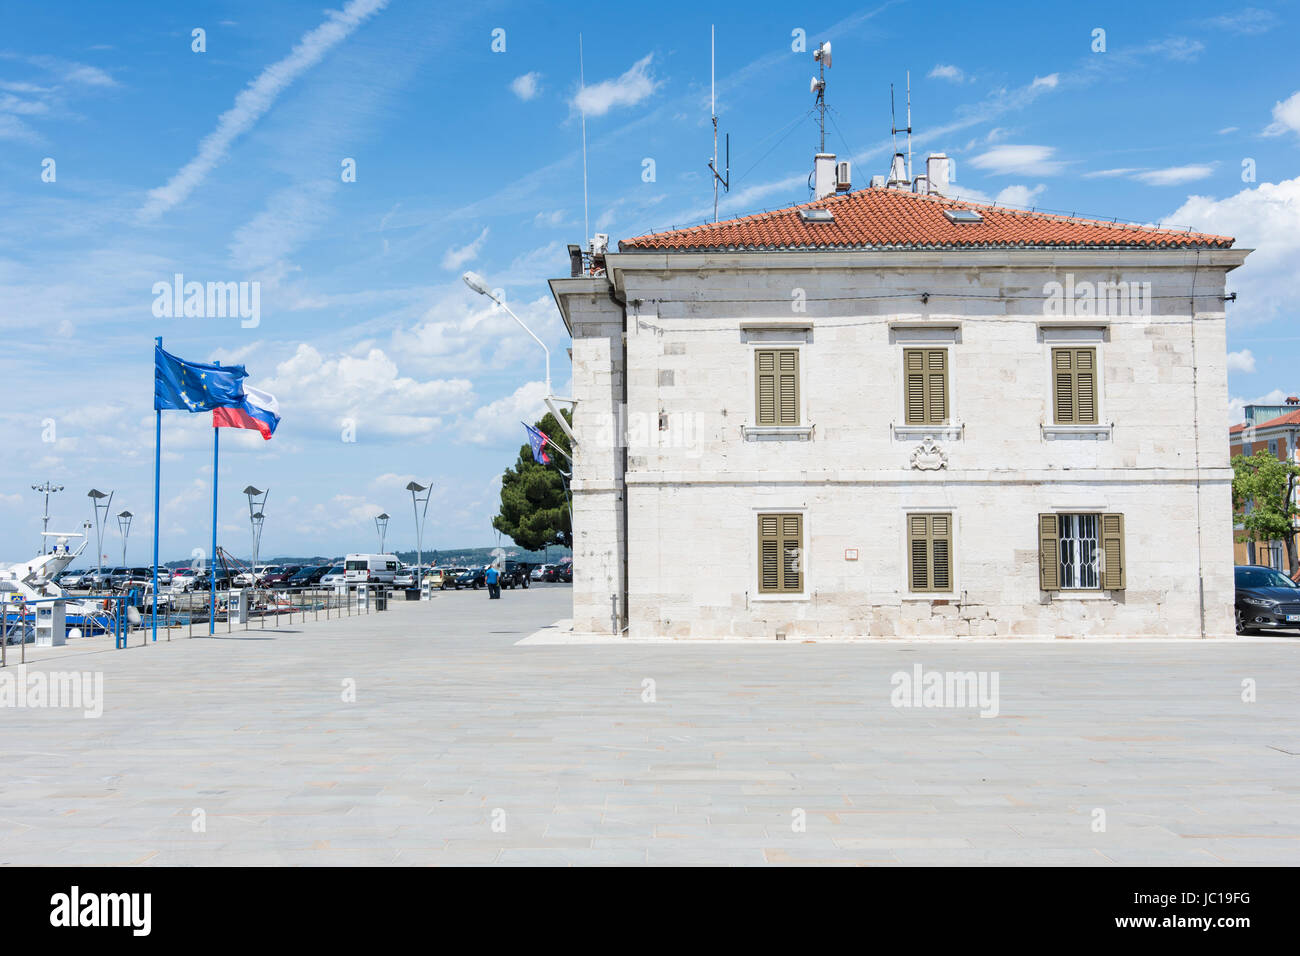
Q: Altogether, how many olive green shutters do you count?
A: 12